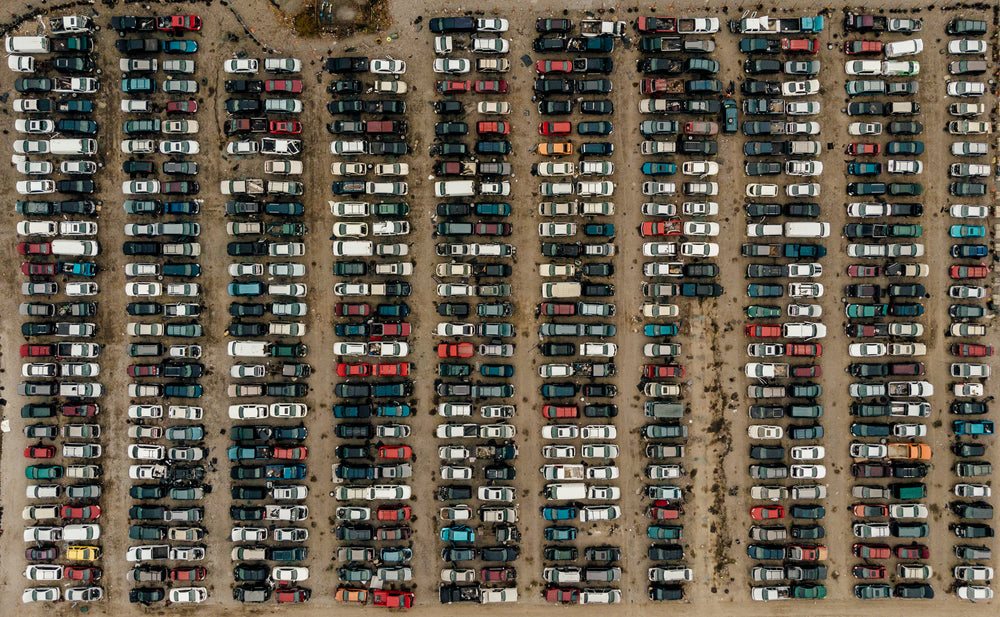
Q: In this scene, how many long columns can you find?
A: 10